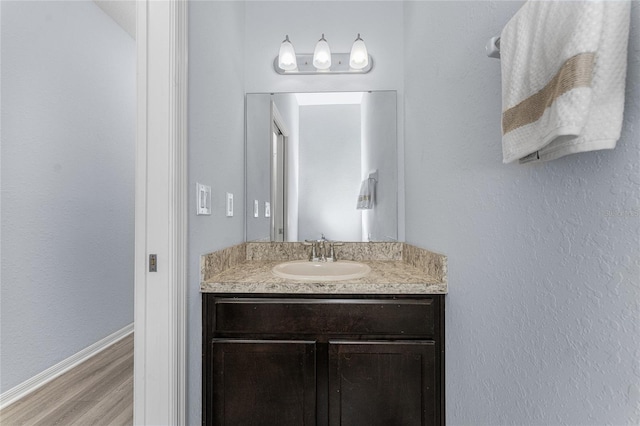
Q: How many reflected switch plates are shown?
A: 2